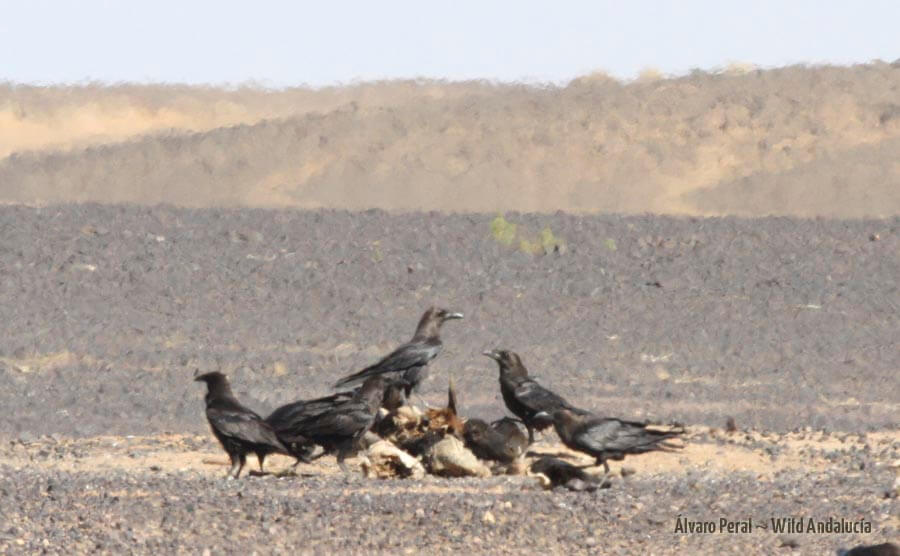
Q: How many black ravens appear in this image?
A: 6